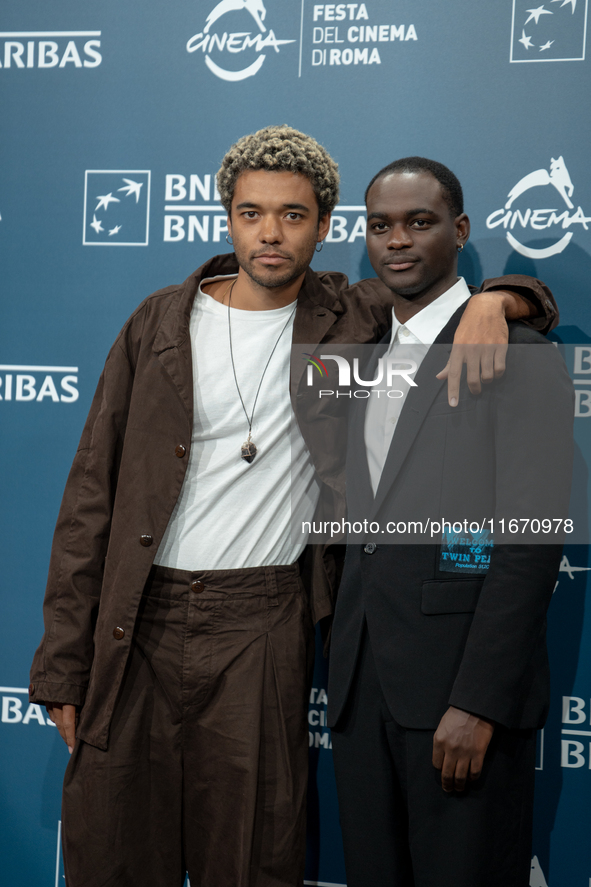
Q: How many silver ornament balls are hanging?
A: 0